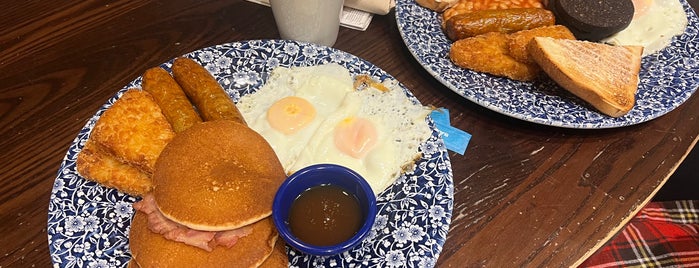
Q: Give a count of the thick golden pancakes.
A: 3